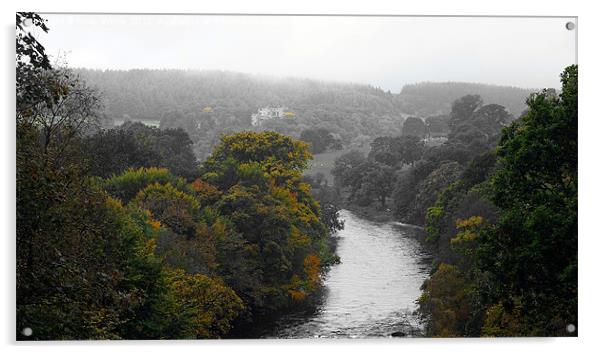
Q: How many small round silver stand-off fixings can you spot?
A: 4